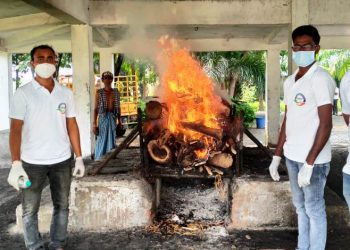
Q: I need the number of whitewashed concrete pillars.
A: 5